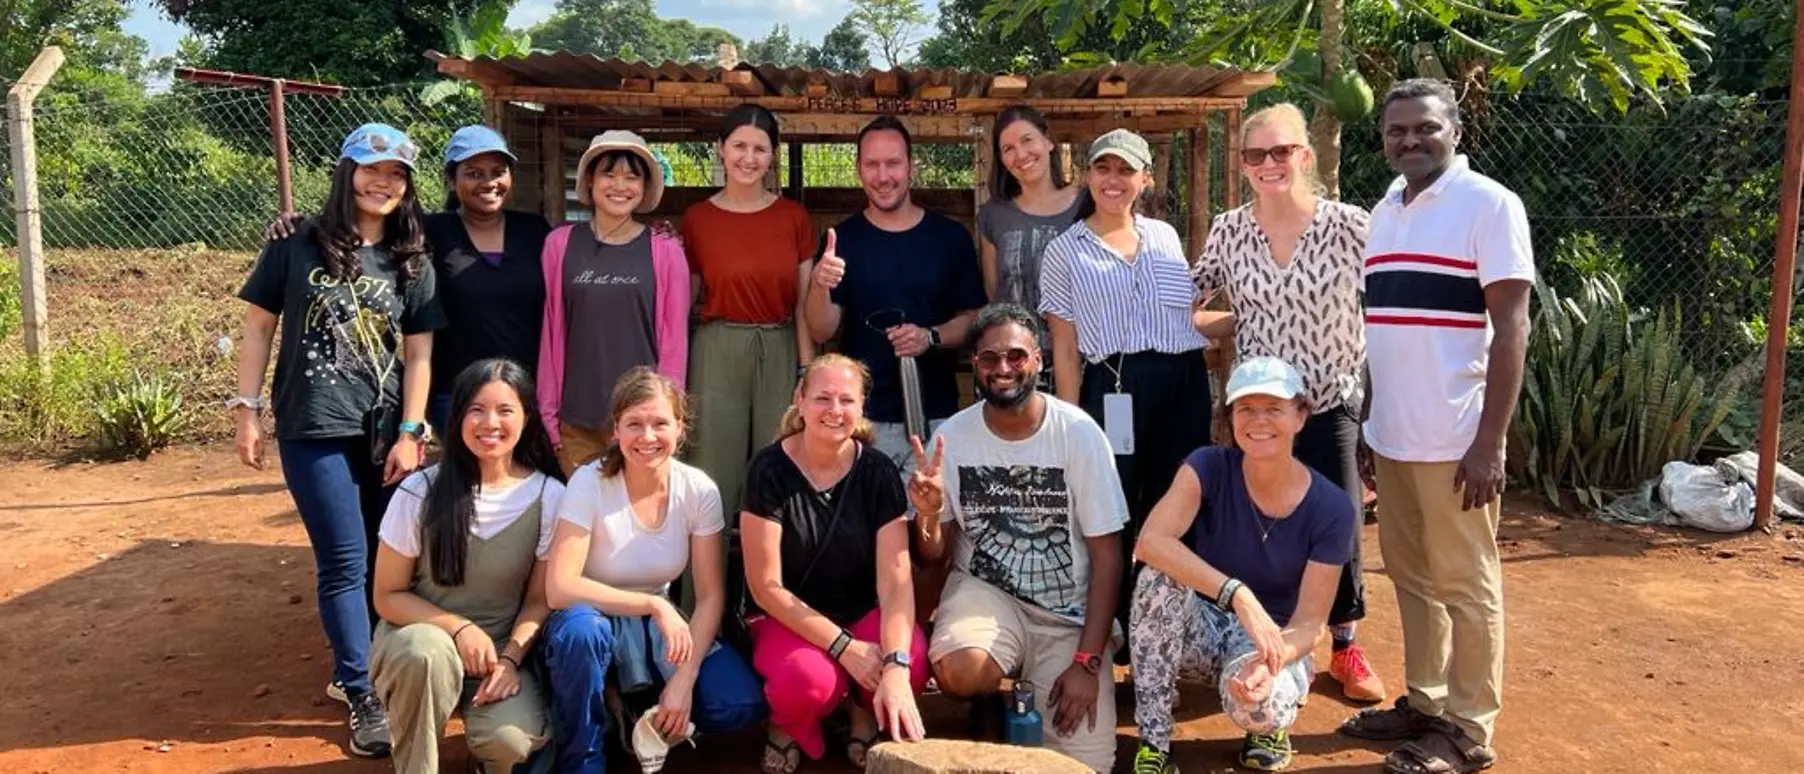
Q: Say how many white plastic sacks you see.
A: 2